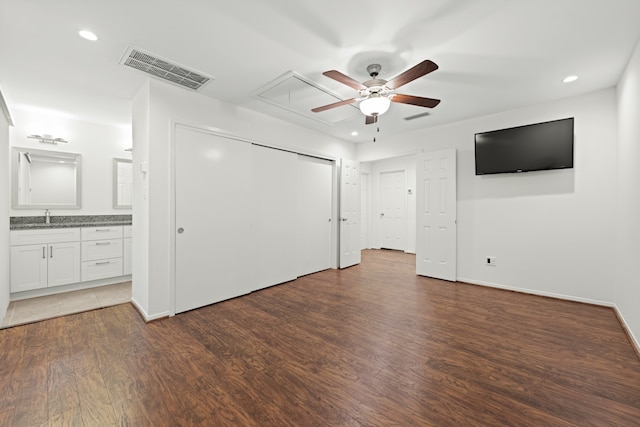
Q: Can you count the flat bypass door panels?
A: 3